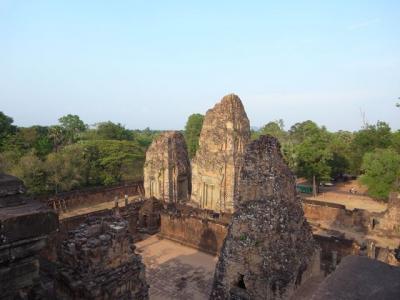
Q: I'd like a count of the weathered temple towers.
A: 3